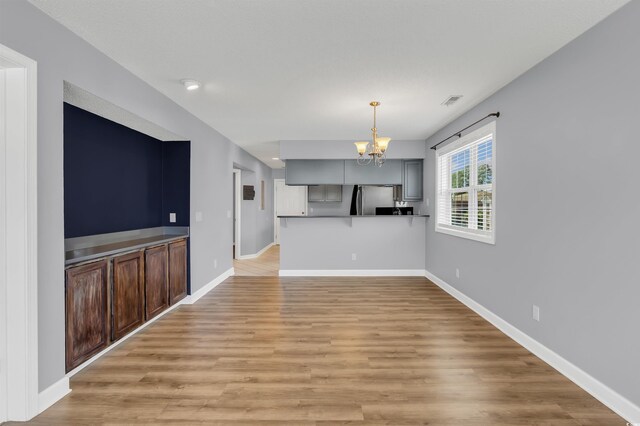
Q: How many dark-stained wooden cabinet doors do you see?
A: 4